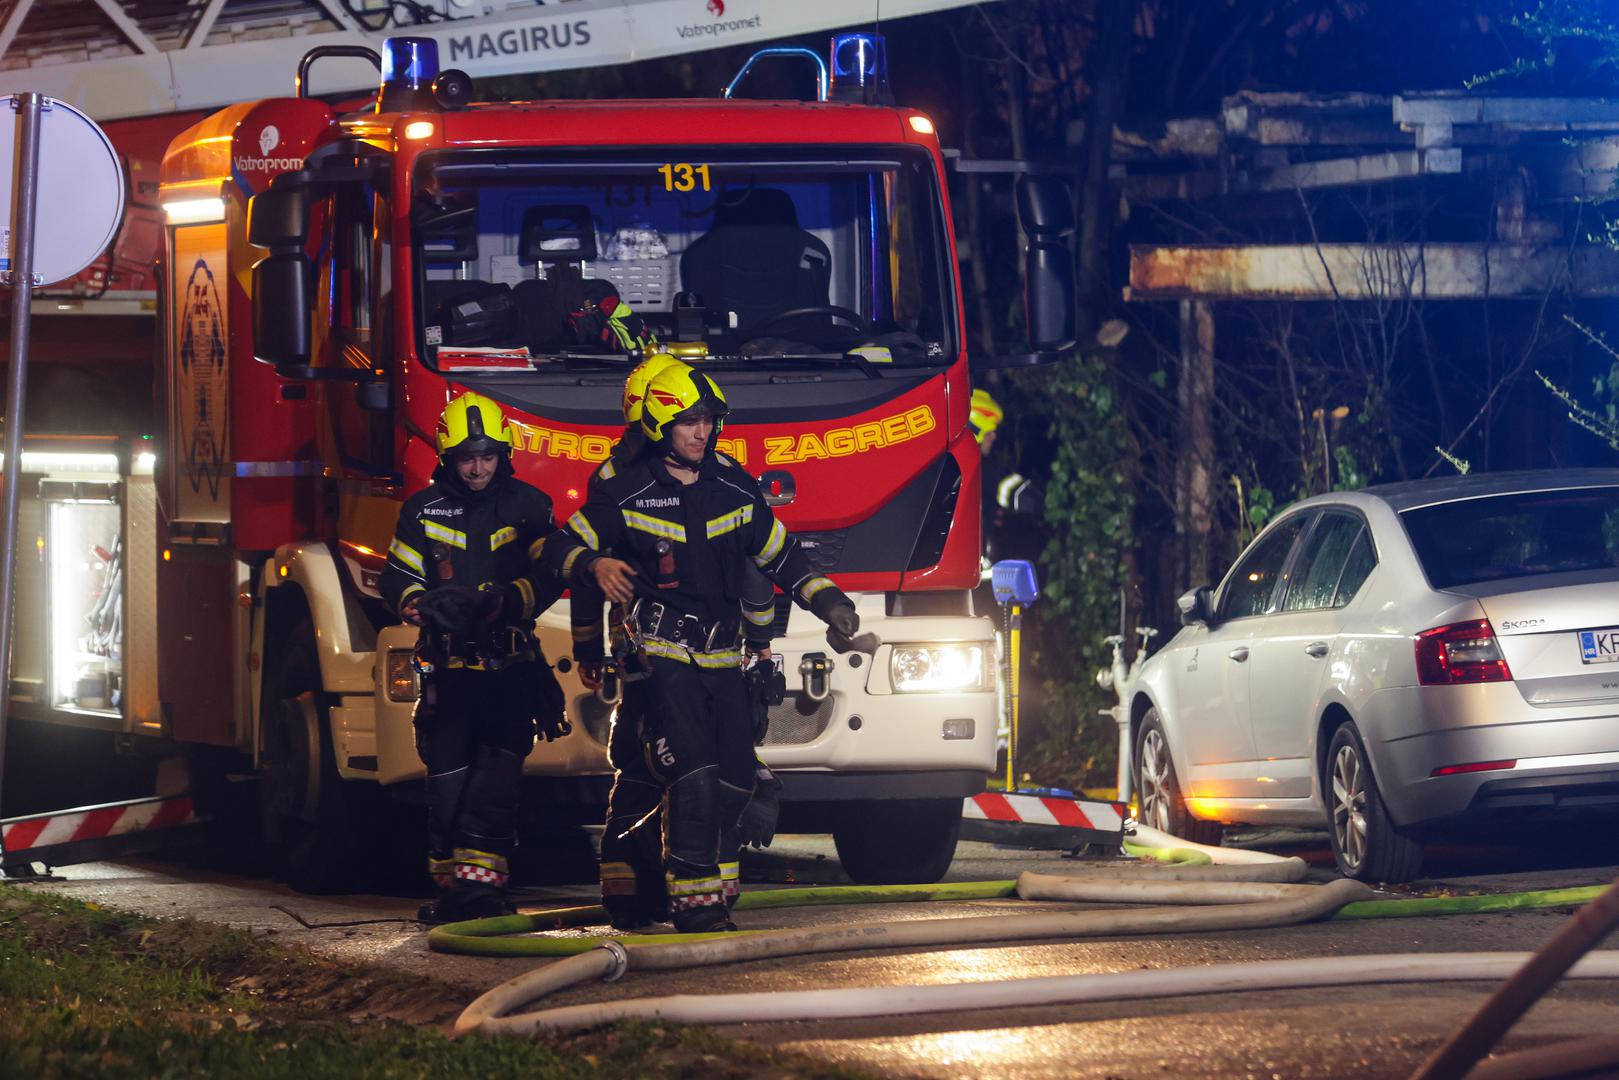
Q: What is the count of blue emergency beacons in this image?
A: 2